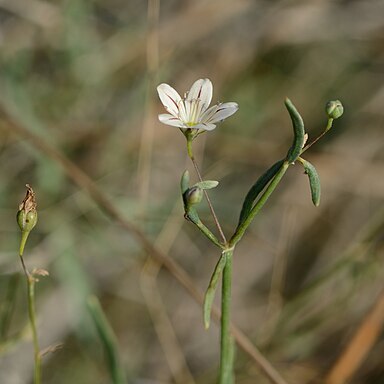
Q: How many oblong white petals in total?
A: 5